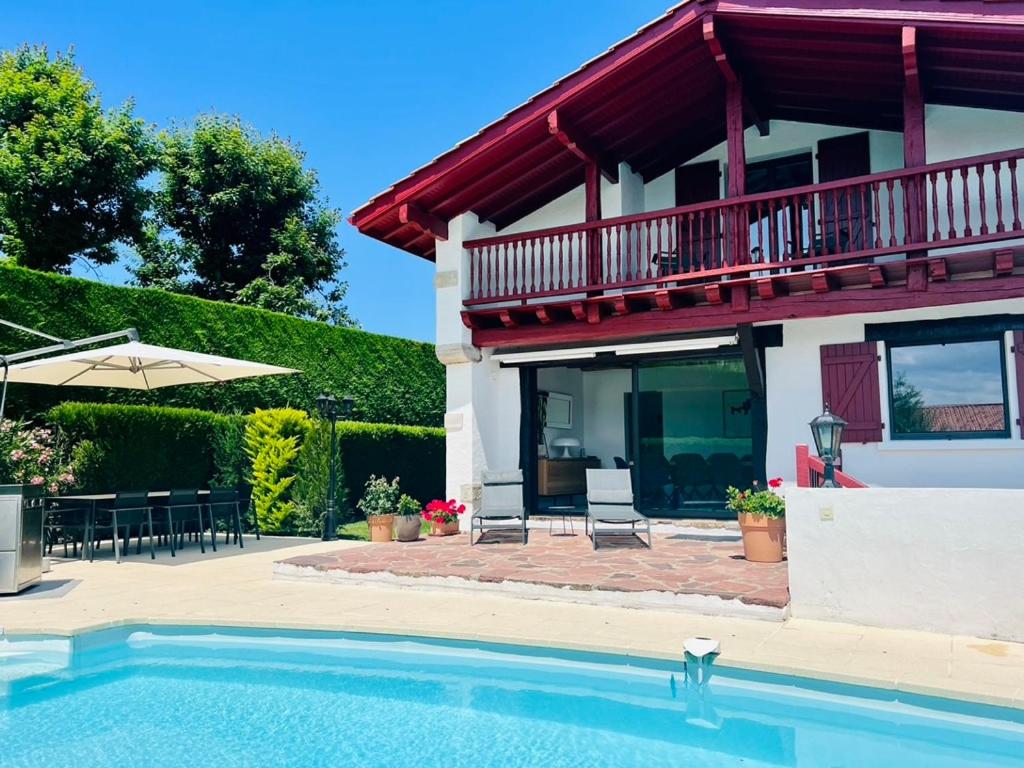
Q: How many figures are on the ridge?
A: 0